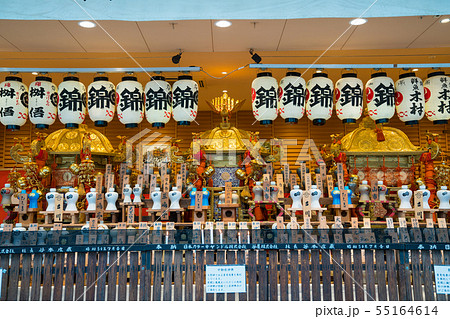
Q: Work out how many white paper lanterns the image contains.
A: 14